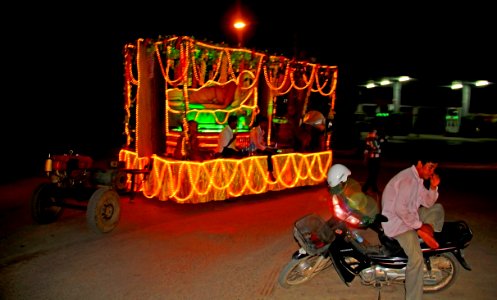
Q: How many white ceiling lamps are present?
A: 5